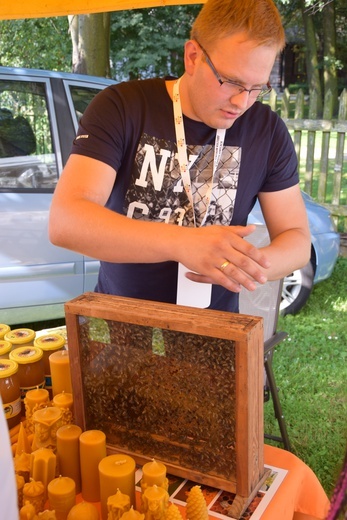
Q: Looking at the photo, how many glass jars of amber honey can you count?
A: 6